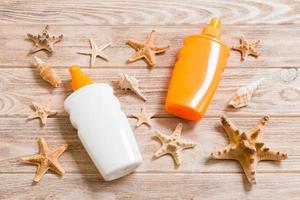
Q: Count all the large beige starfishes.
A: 1